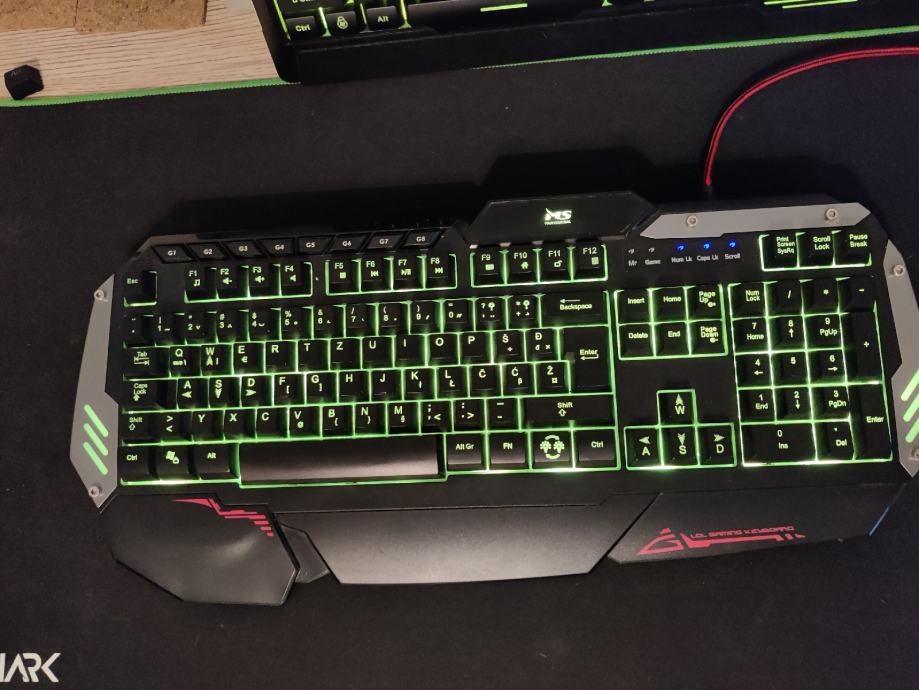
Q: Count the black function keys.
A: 12